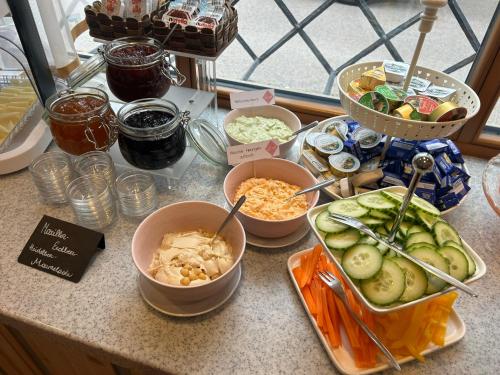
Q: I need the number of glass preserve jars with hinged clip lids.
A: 3